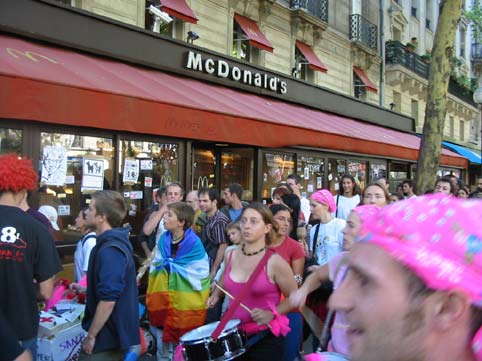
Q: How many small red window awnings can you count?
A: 4